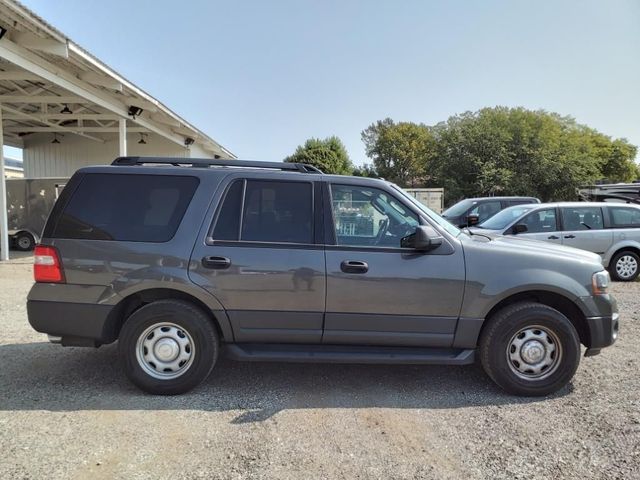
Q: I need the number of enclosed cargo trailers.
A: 1